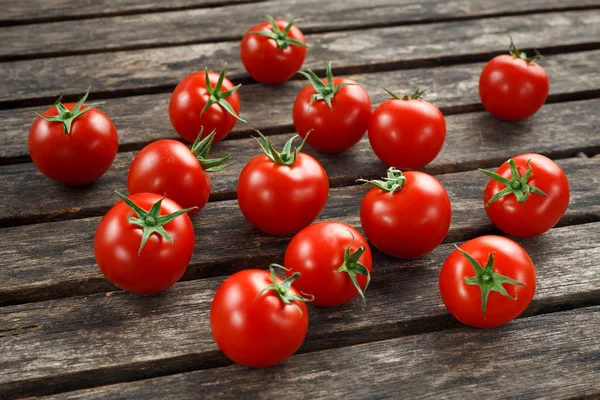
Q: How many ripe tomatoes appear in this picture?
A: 14